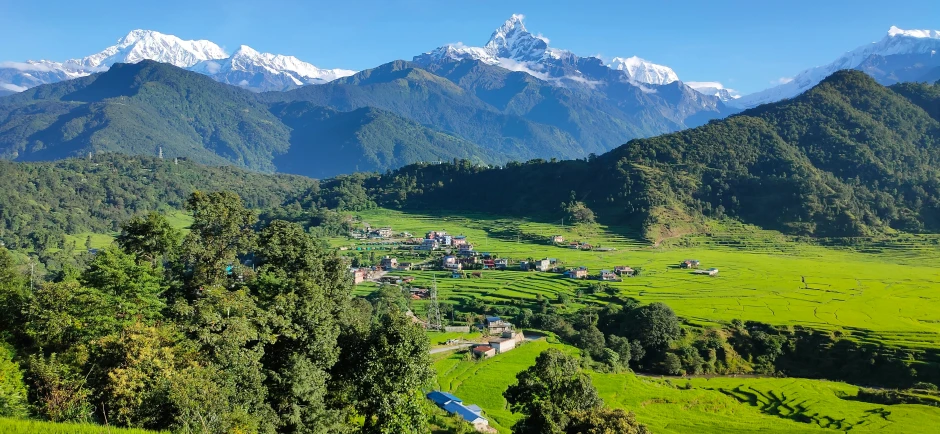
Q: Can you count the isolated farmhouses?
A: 2